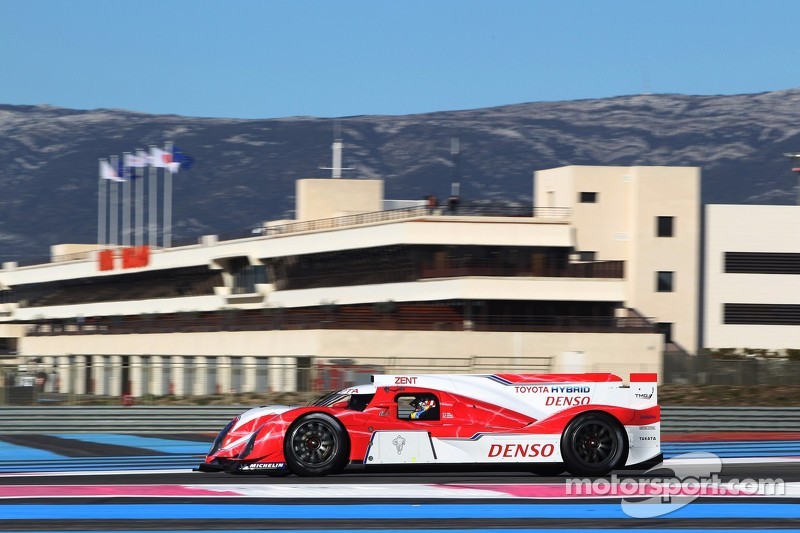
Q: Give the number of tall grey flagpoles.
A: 6